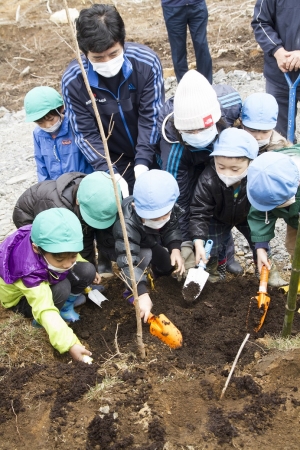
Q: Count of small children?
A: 7